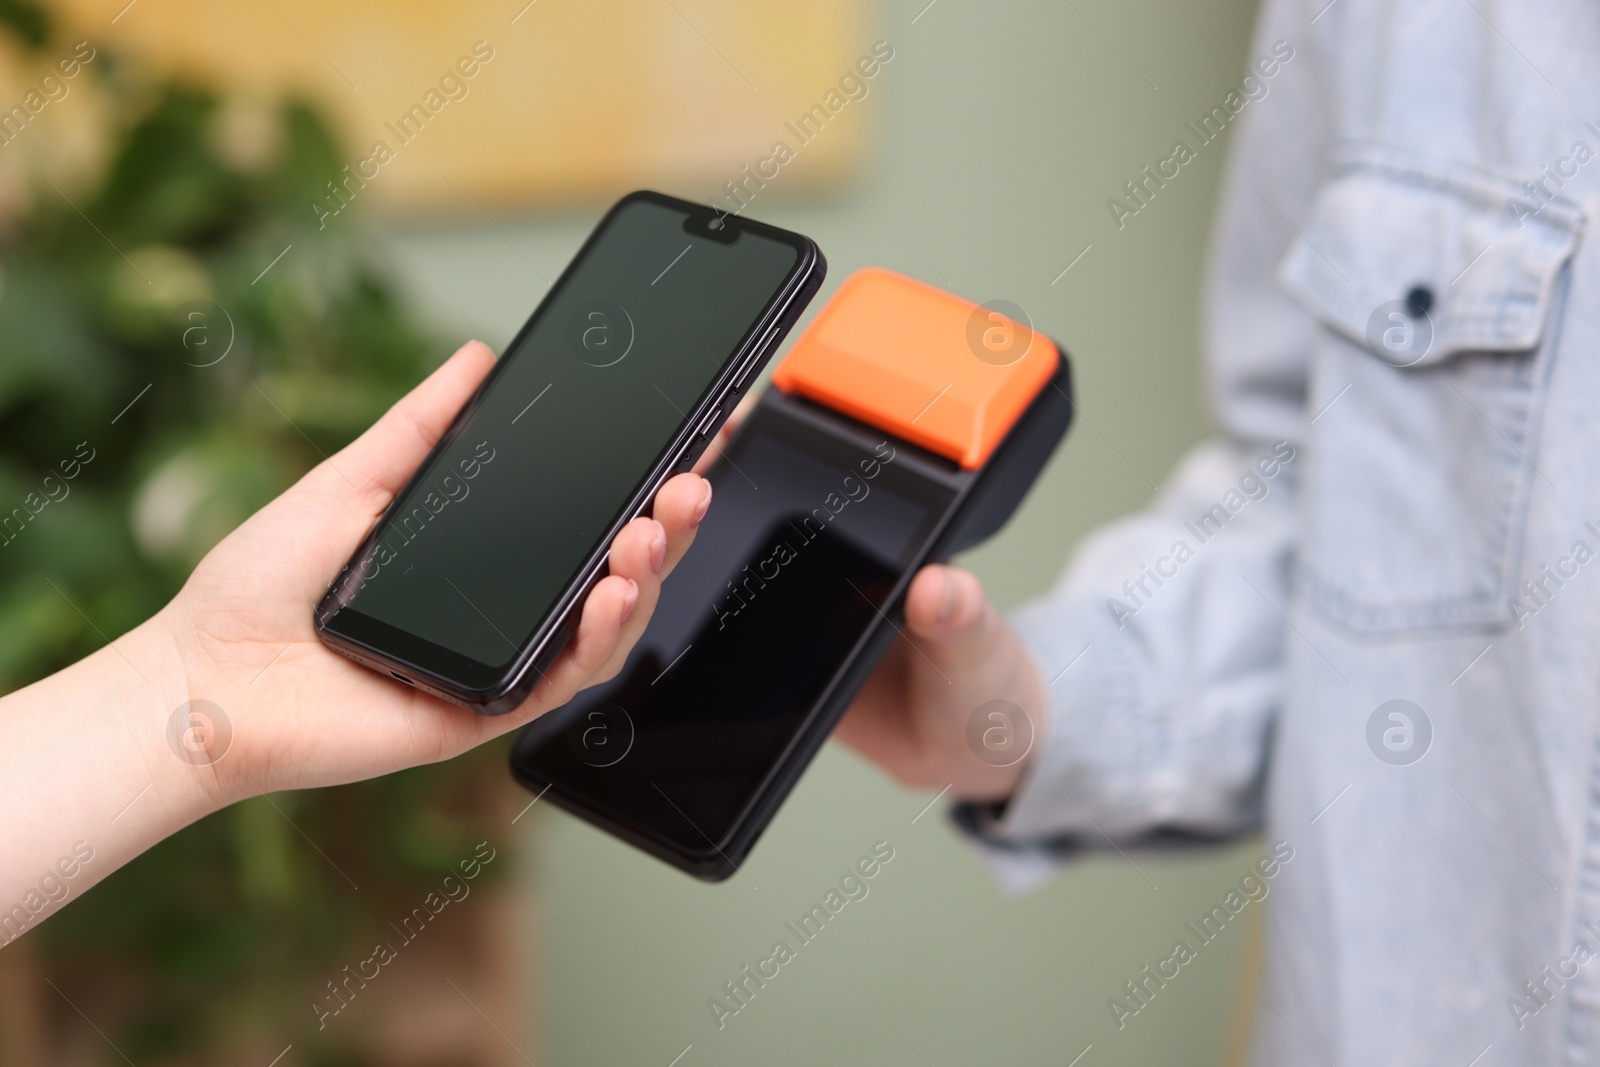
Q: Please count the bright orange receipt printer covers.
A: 1